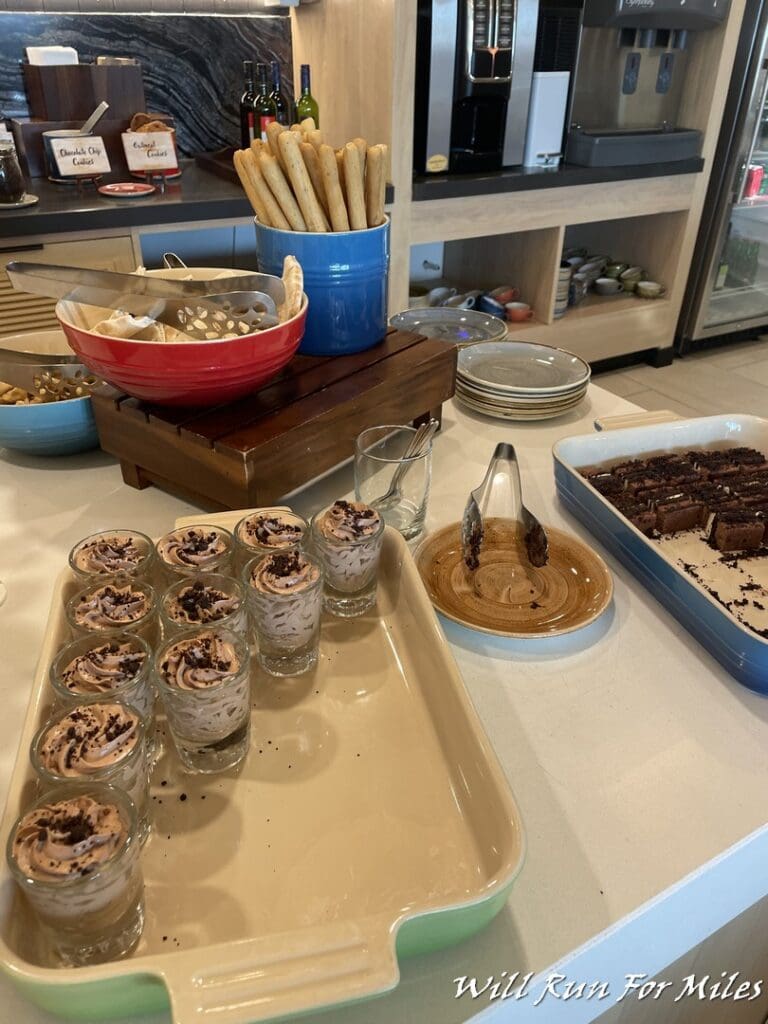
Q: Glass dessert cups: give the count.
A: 11